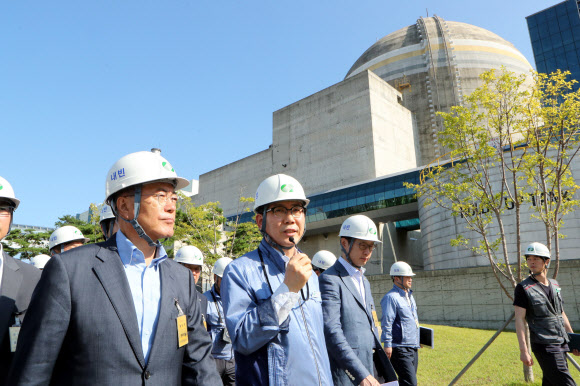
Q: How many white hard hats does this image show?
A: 12